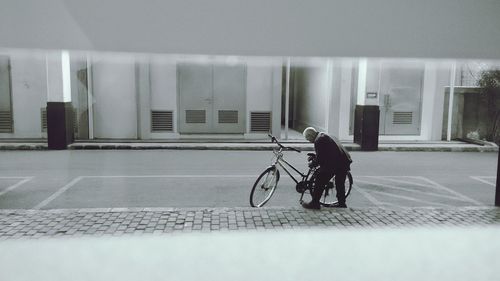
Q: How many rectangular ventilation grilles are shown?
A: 7